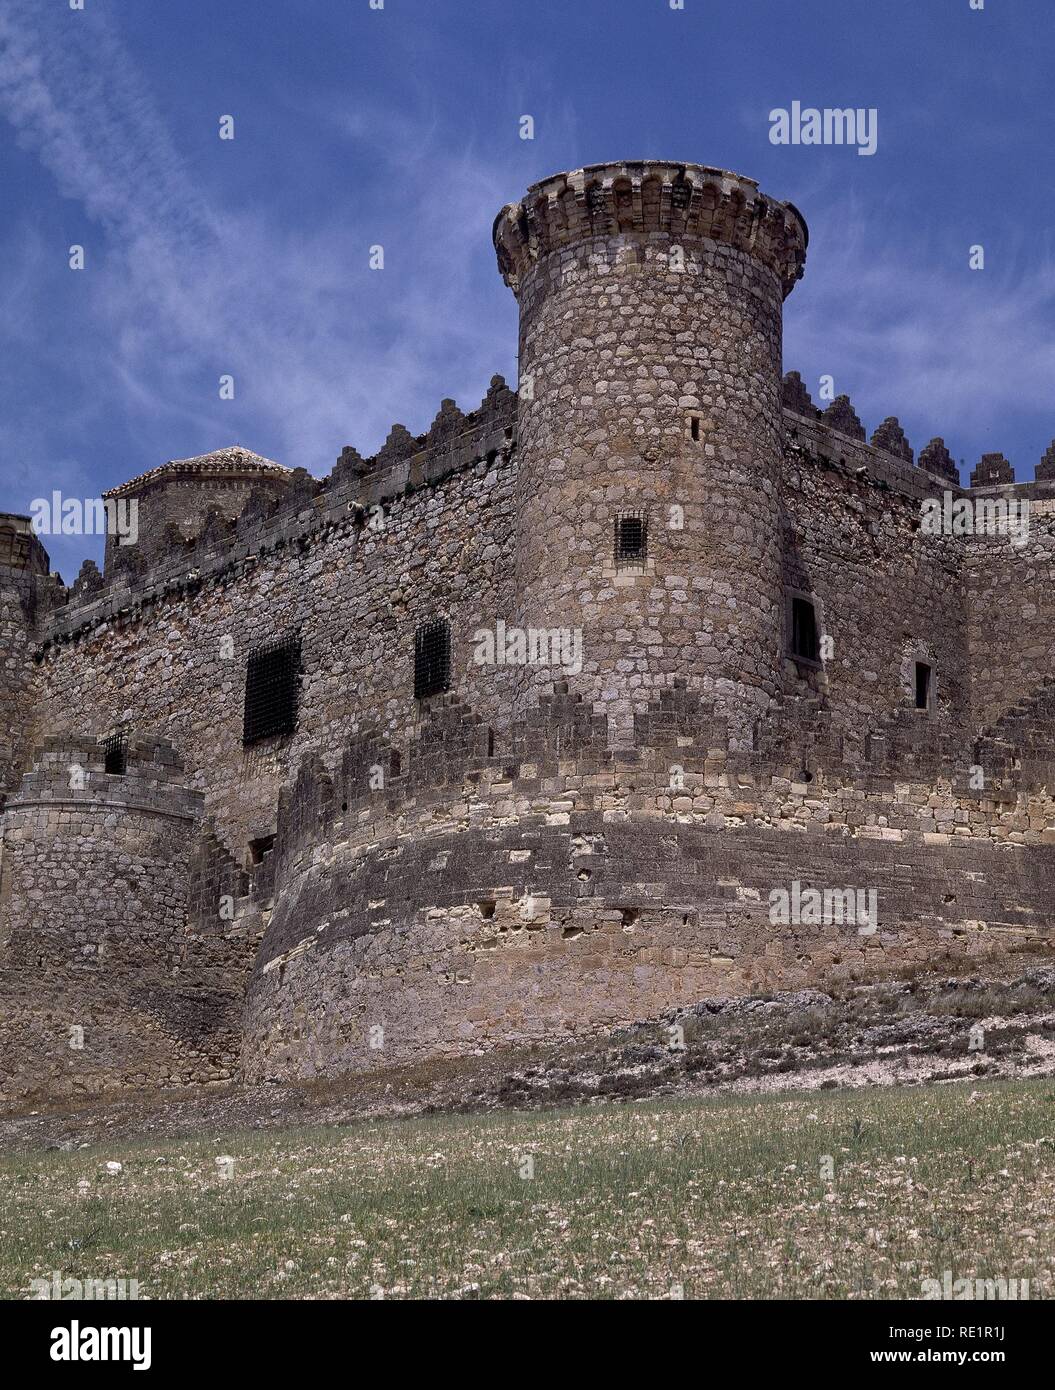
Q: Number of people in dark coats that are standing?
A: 0